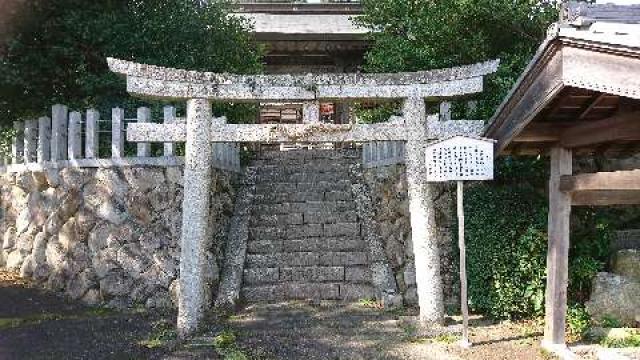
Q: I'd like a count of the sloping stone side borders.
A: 2